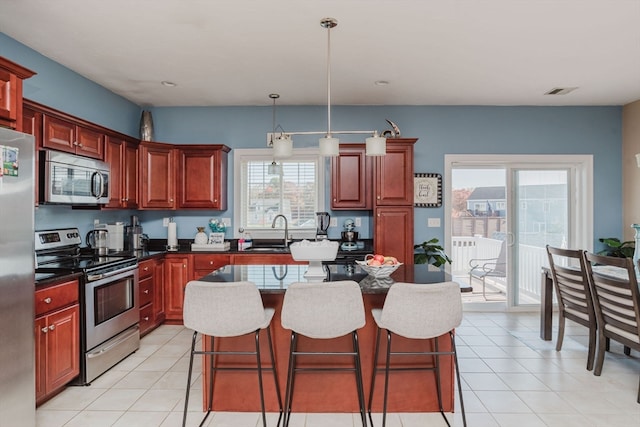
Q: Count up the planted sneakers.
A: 0